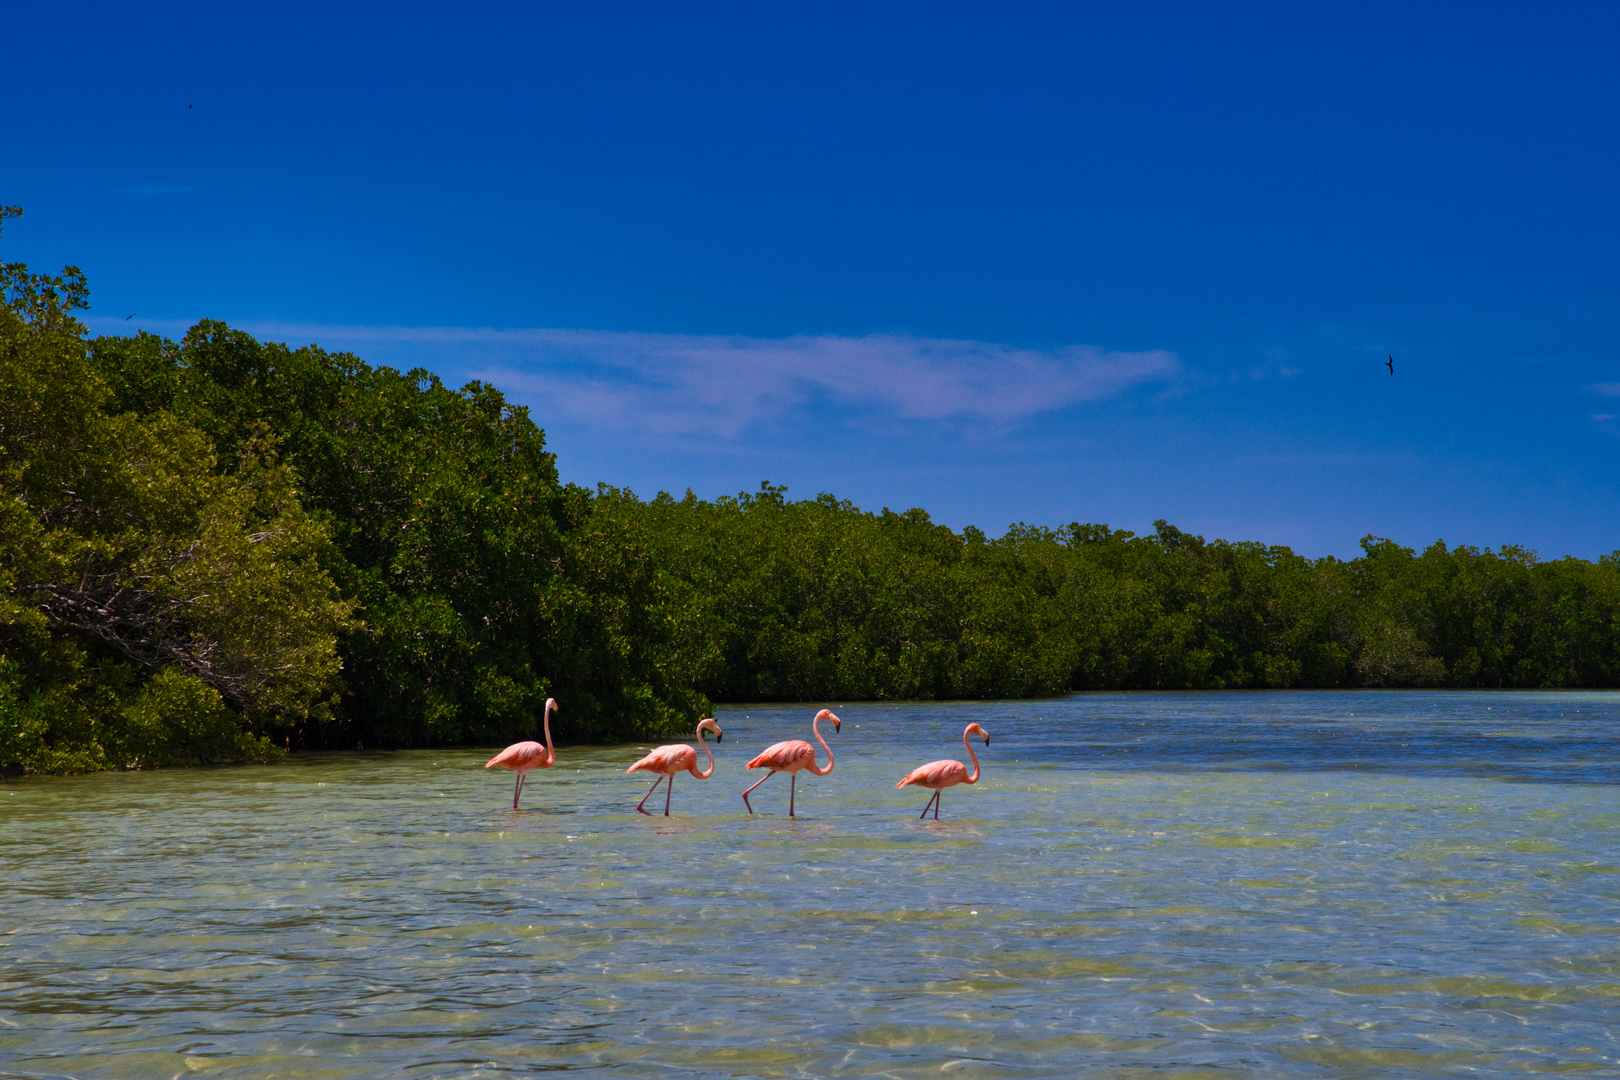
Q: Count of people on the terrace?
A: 0